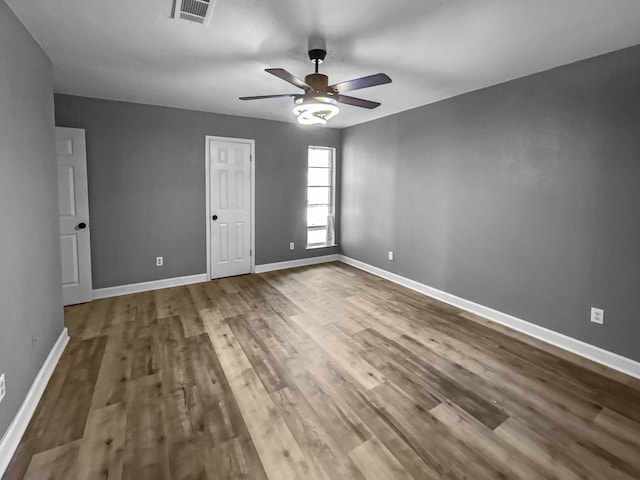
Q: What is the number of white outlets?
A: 5